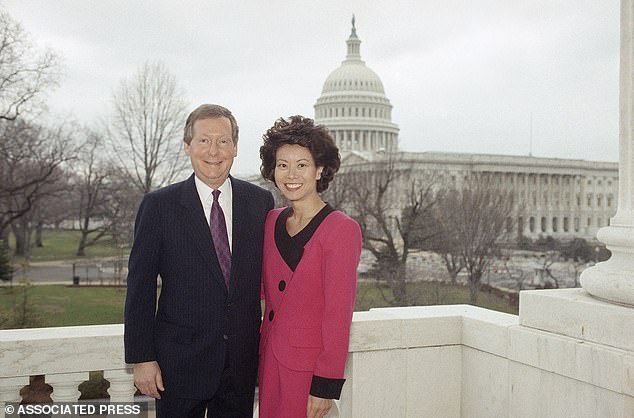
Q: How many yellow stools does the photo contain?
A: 0